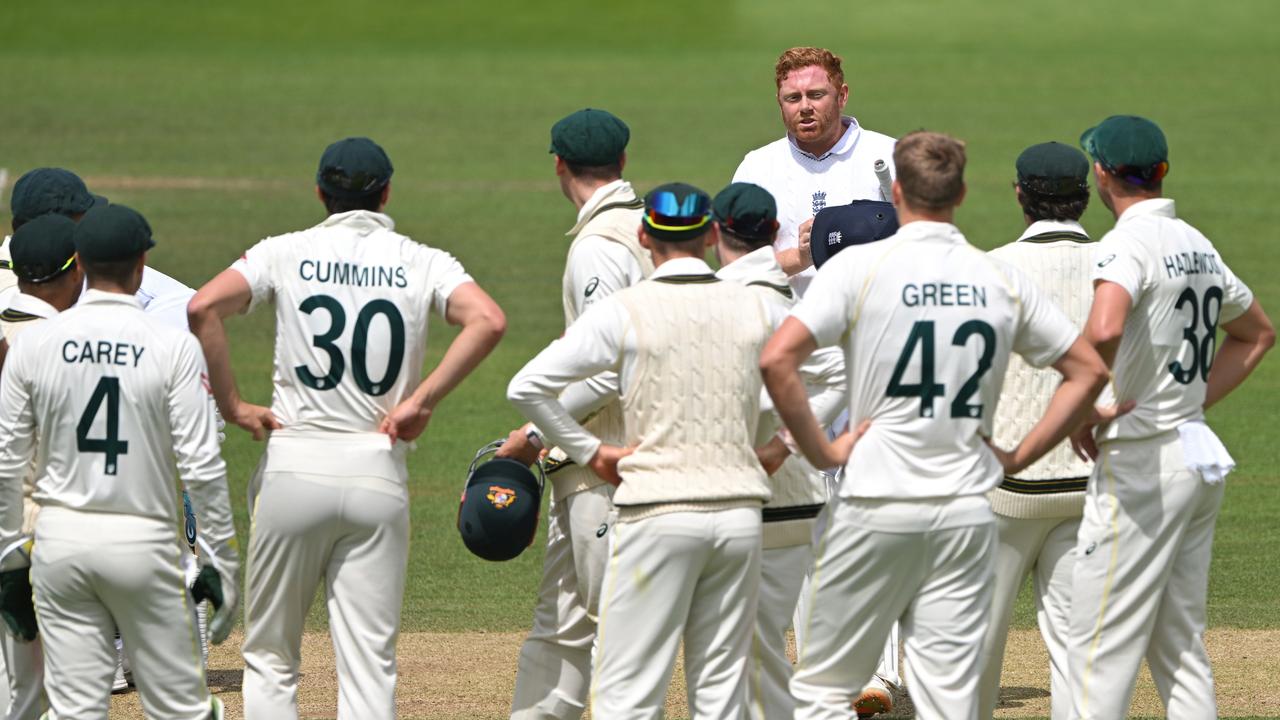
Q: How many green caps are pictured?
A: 9